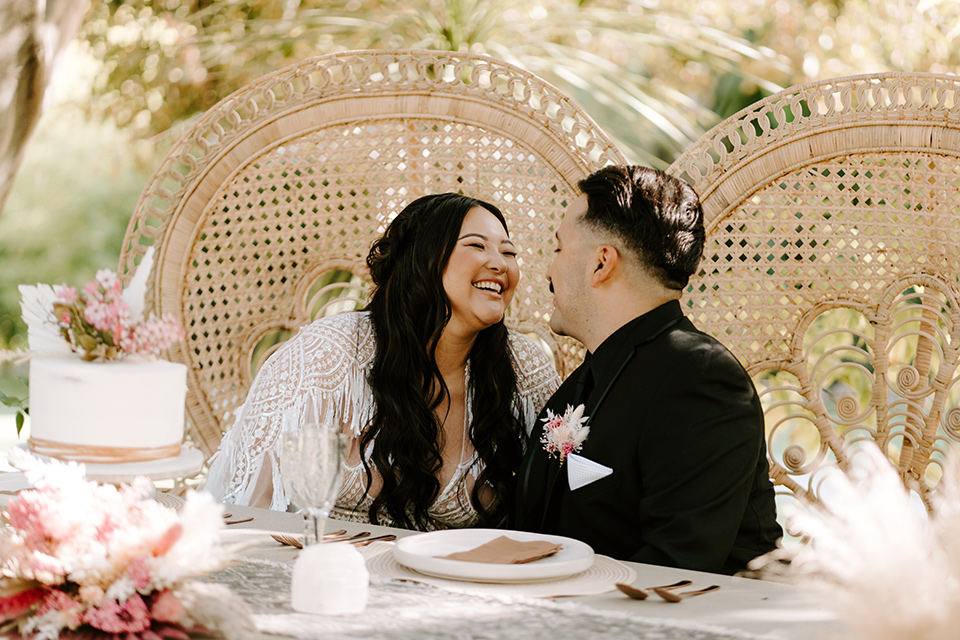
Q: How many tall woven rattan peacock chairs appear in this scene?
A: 2